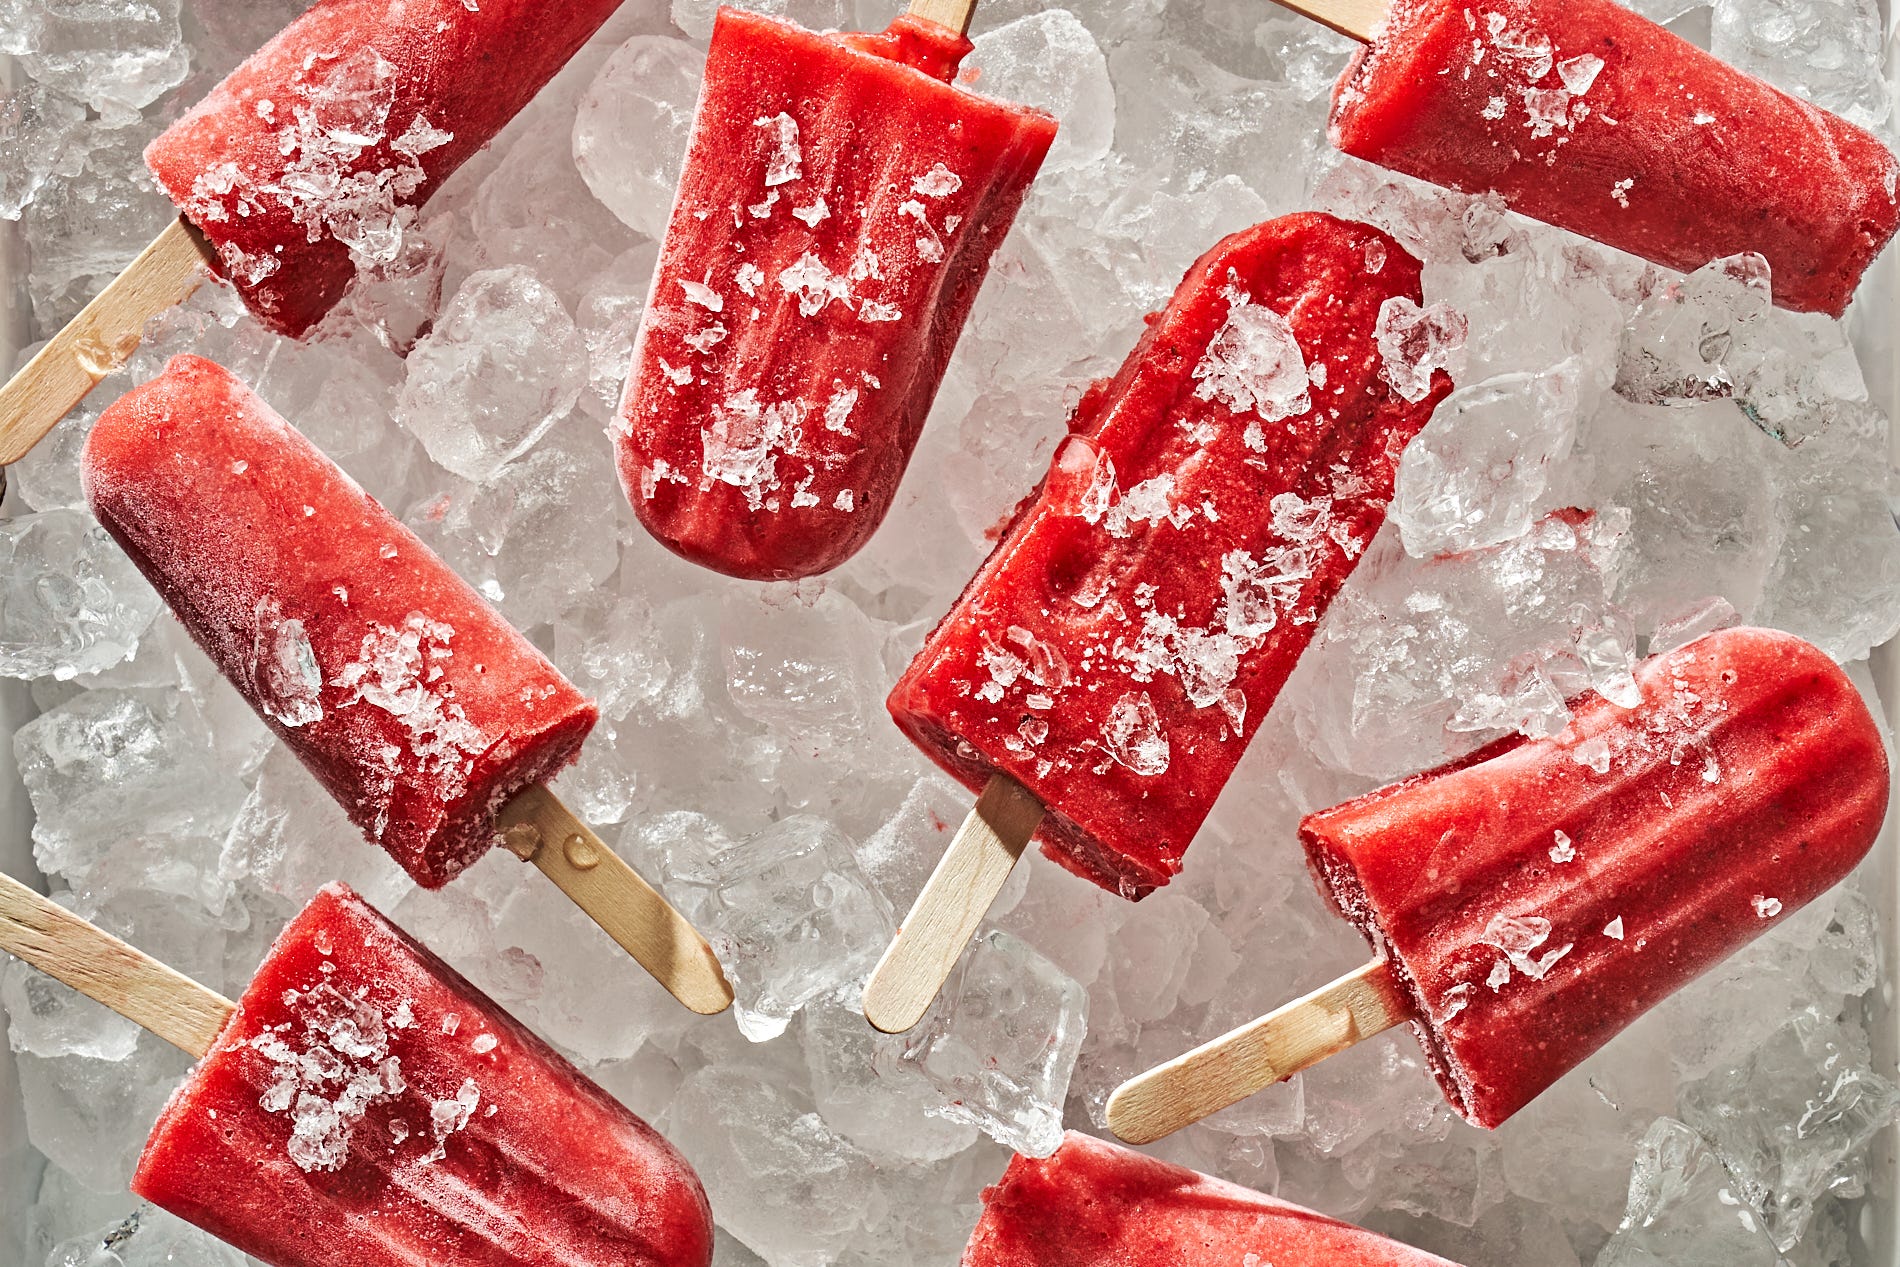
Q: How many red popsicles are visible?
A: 8